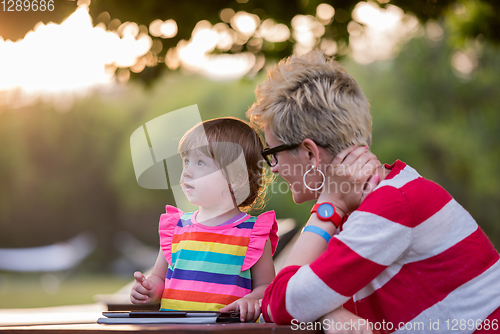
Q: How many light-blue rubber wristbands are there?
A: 1